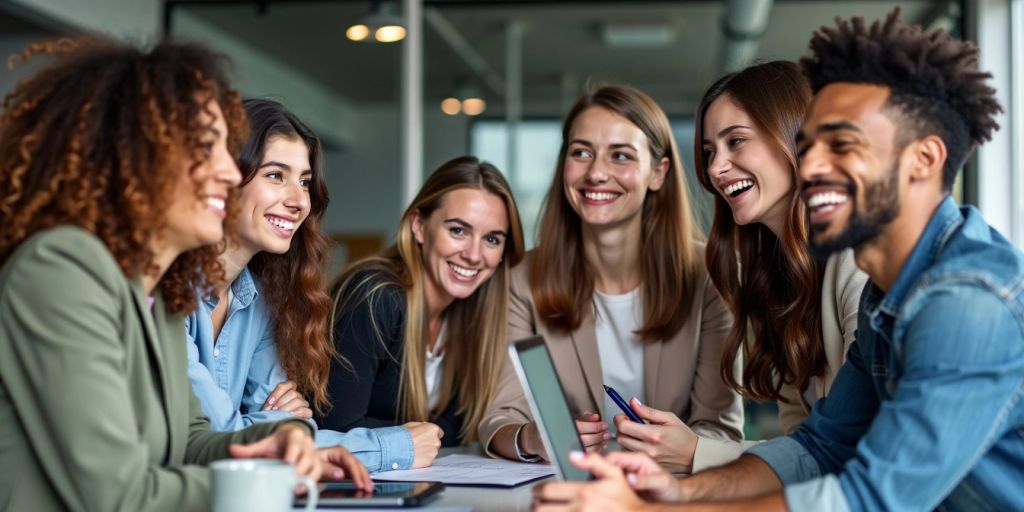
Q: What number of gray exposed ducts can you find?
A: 1